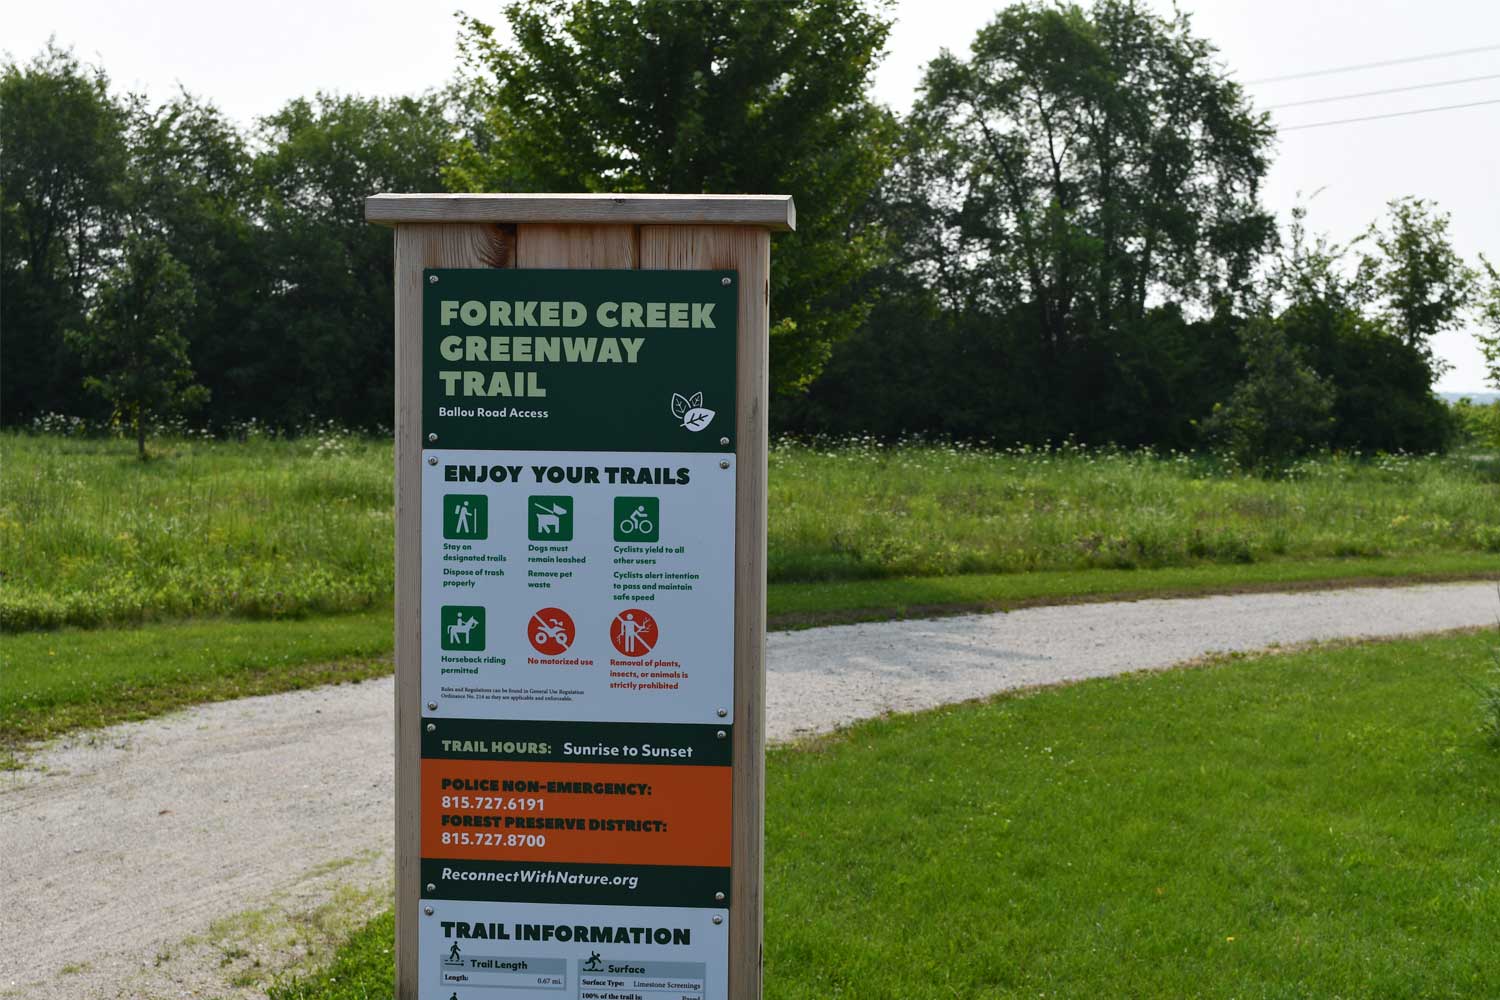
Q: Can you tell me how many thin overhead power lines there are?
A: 3